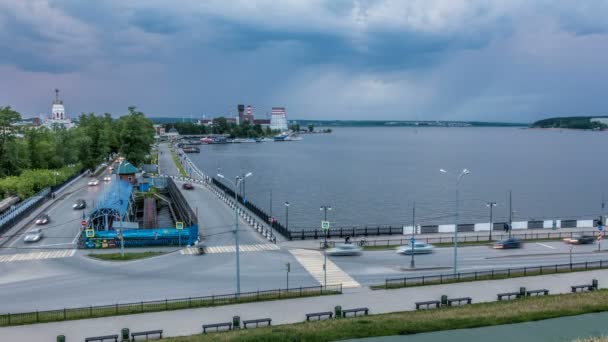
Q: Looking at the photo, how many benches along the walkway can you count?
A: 11